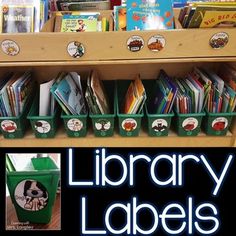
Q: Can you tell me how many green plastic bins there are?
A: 9